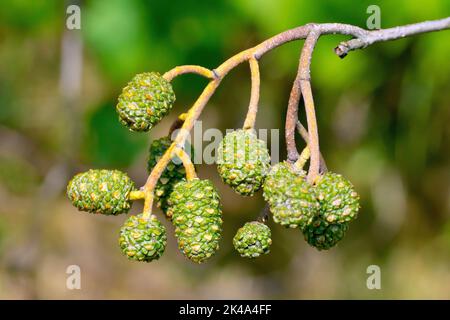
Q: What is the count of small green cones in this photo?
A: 10